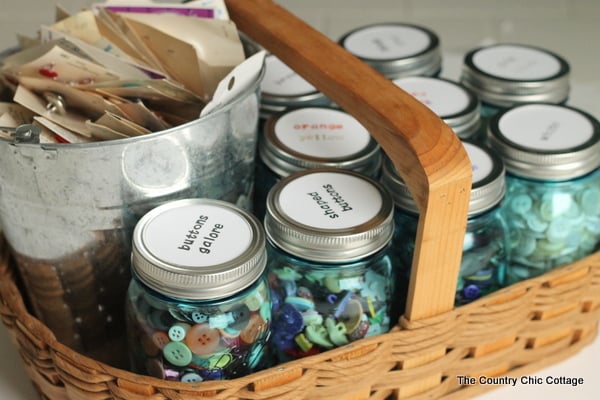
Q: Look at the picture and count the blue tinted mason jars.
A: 9